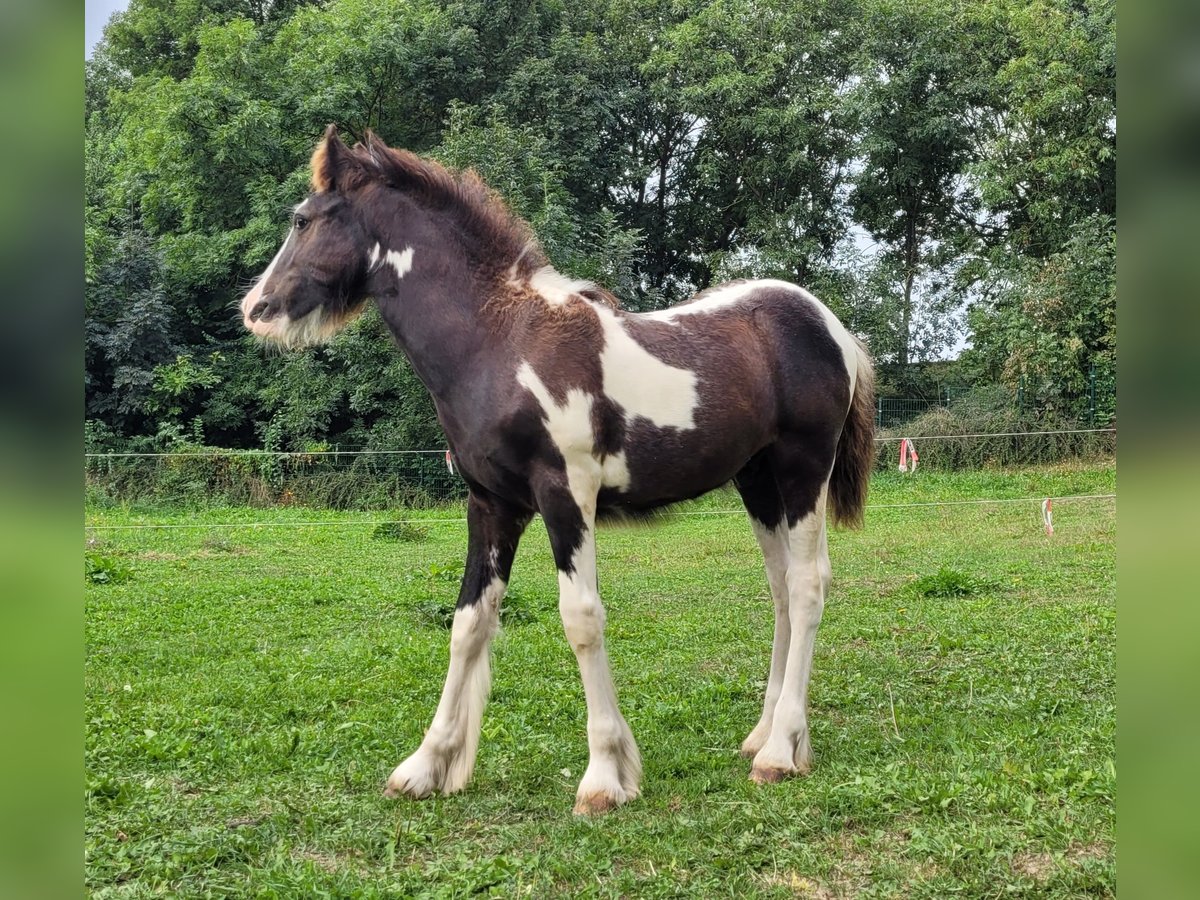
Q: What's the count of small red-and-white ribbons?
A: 3